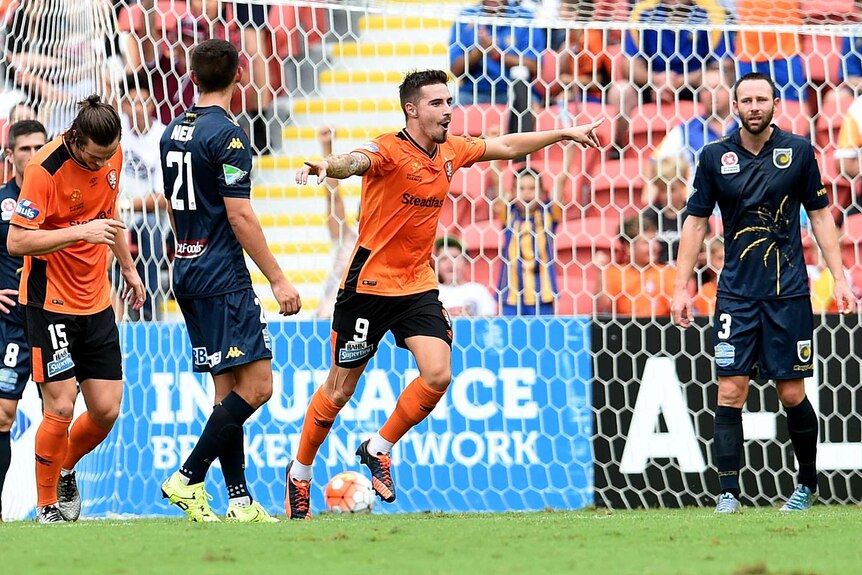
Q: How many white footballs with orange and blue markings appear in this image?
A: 1